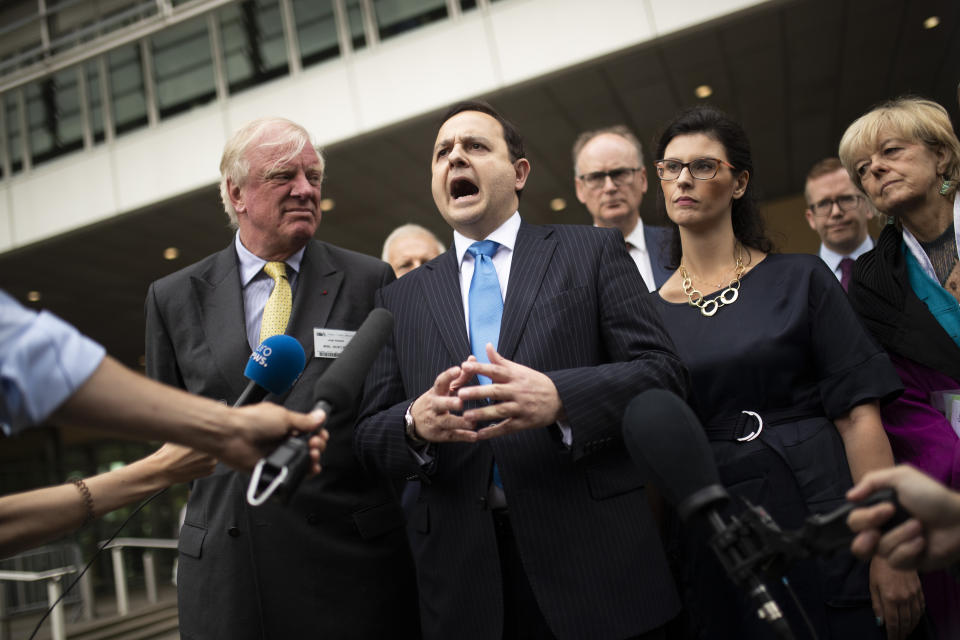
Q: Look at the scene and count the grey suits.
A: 1